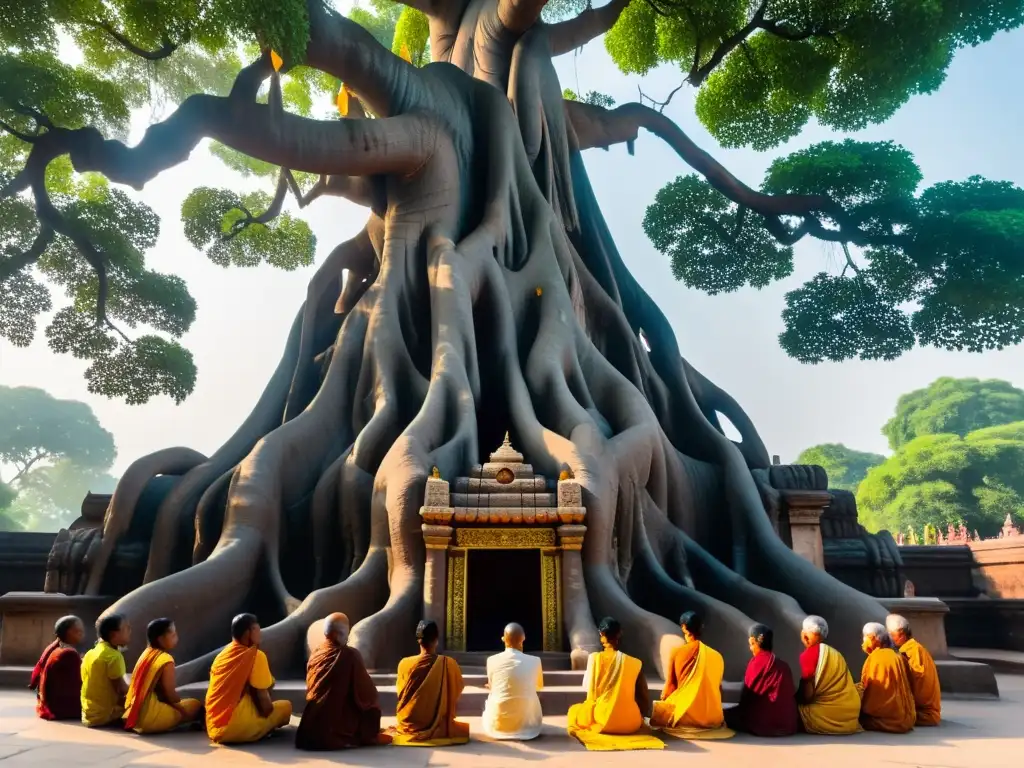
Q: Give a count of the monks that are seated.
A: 13